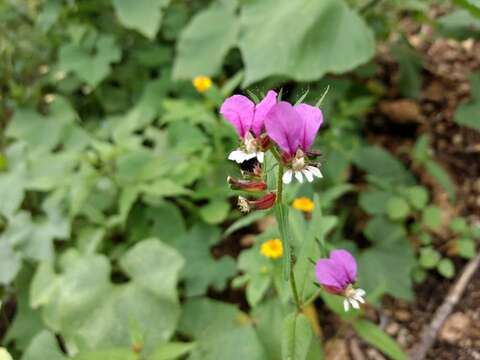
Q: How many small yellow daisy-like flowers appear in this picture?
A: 3